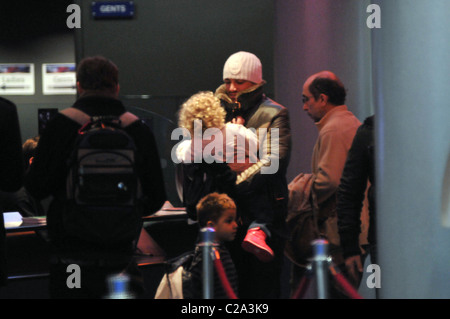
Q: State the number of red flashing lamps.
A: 0